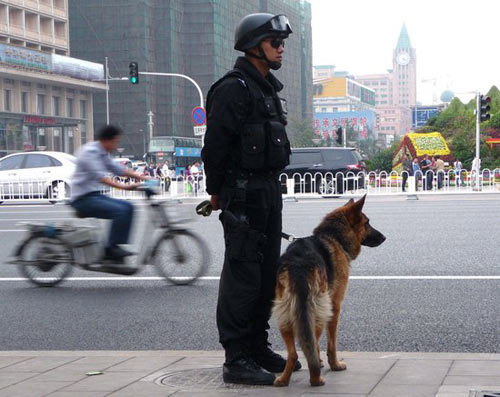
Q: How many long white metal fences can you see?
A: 1